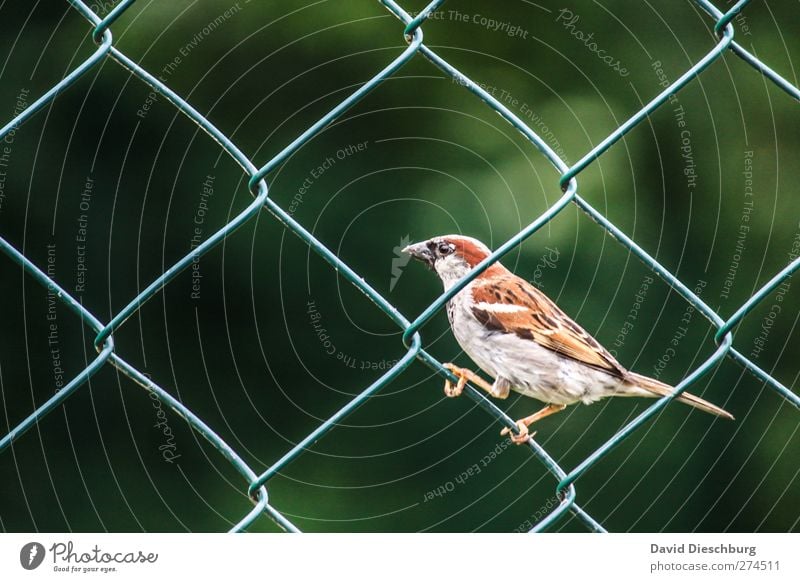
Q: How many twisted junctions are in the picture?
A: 10